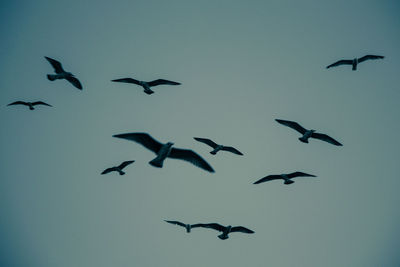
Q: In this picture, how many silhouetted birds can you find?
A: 11